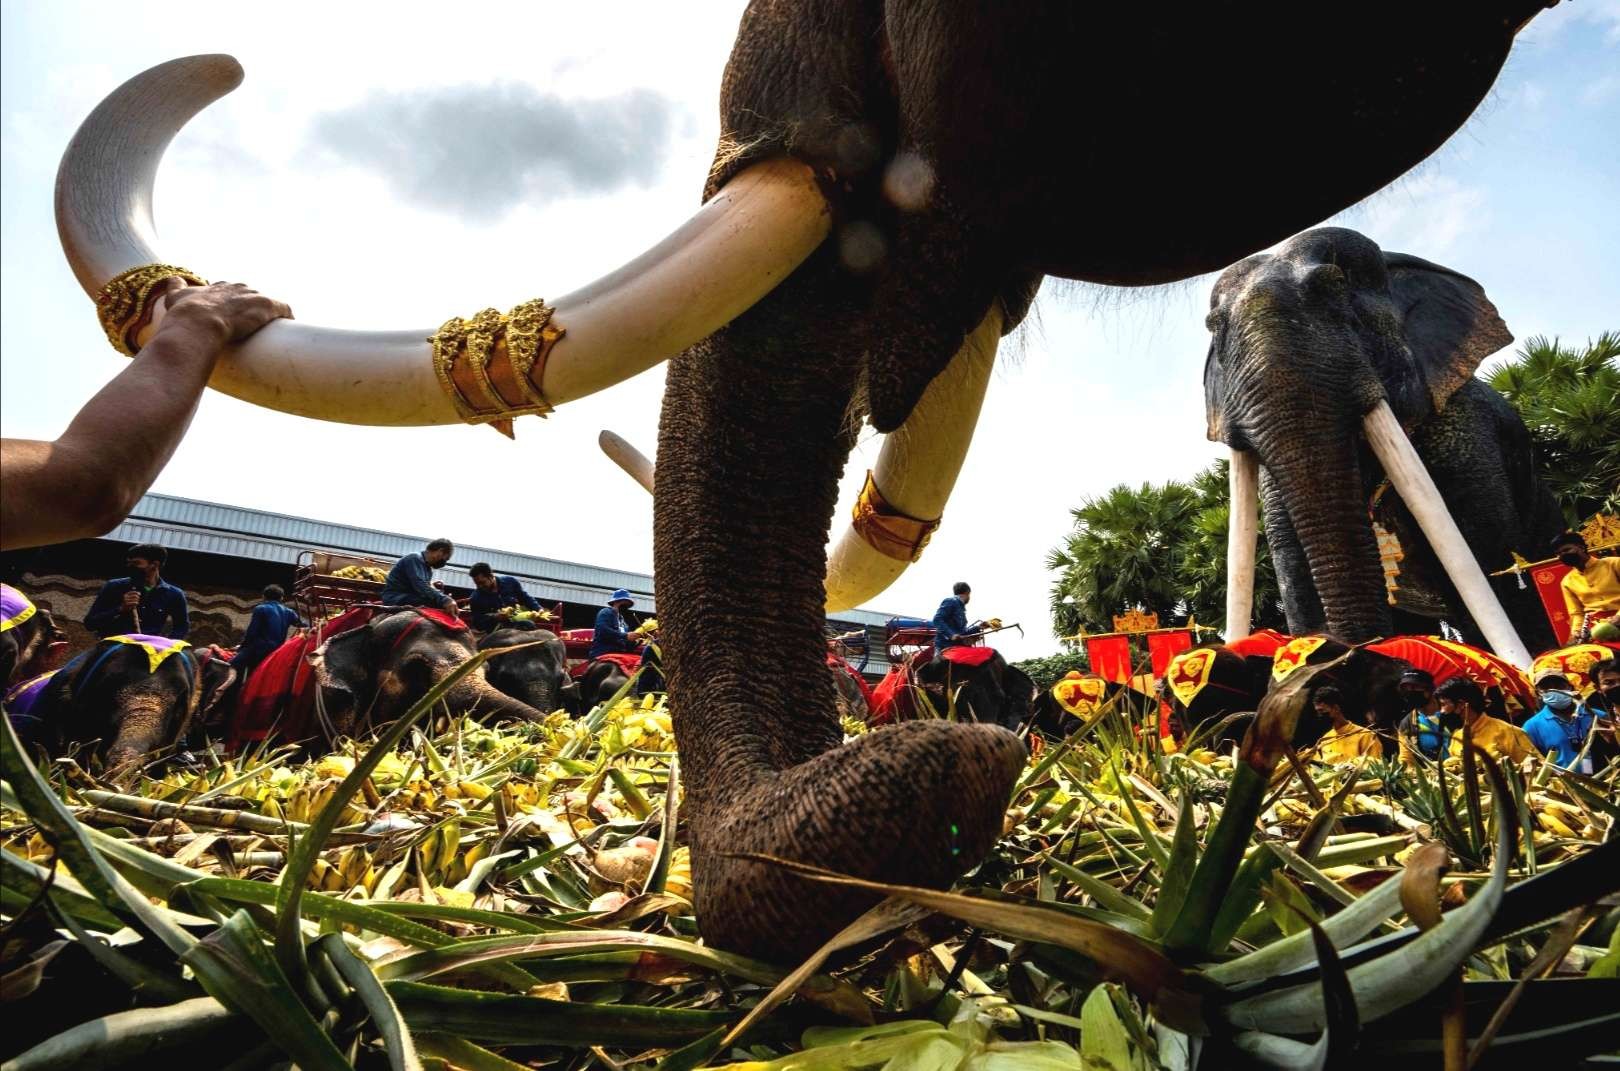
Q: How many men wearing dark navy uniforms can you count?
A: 6